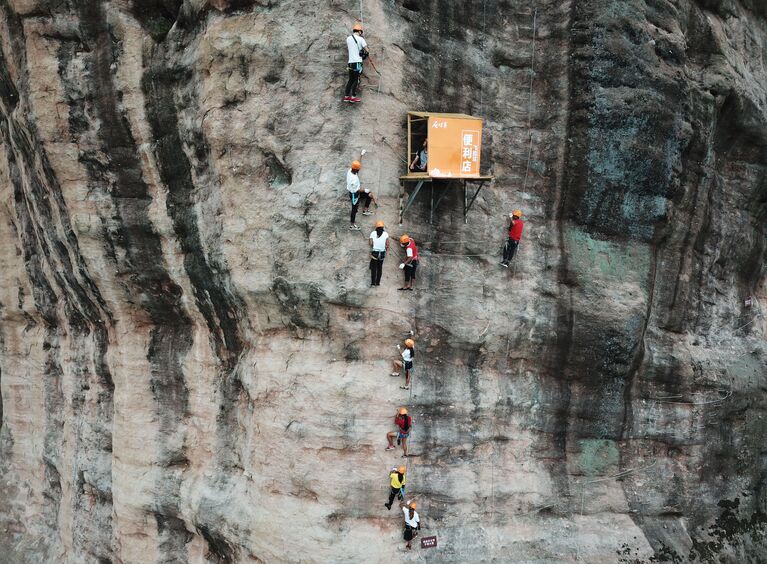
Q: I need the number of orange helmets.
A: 9